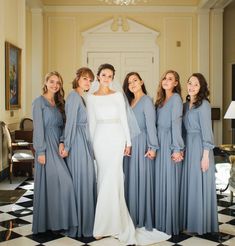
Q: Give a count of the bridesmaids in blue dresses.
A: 5